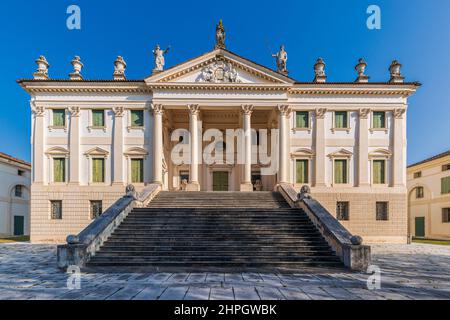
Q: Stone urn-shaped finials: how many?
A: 6